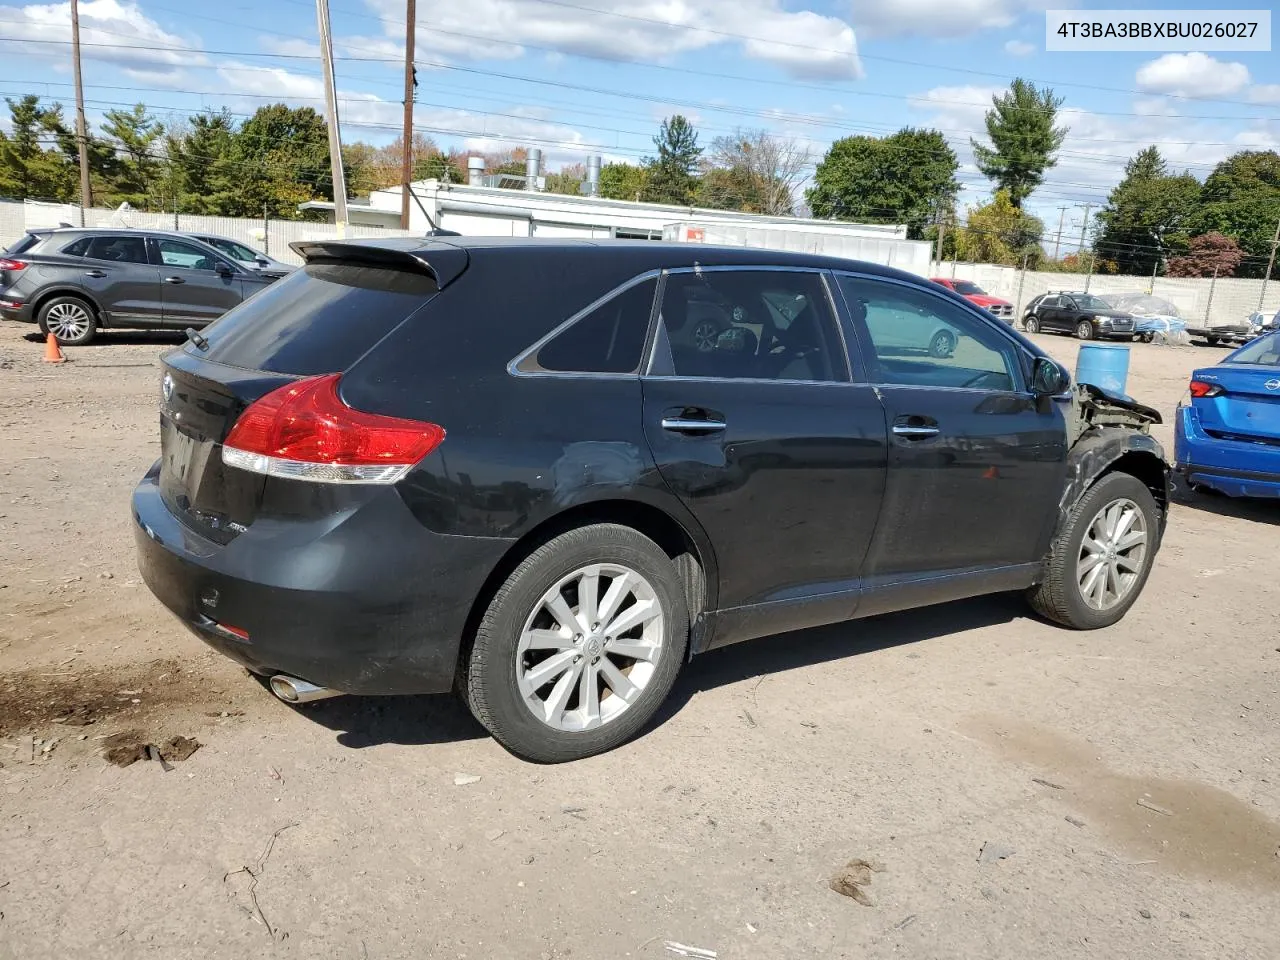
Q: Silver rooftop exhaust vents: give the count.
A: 3